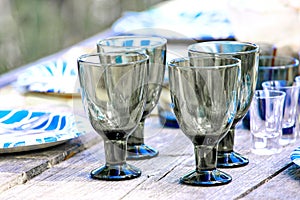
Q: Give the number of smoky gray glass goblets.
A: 4